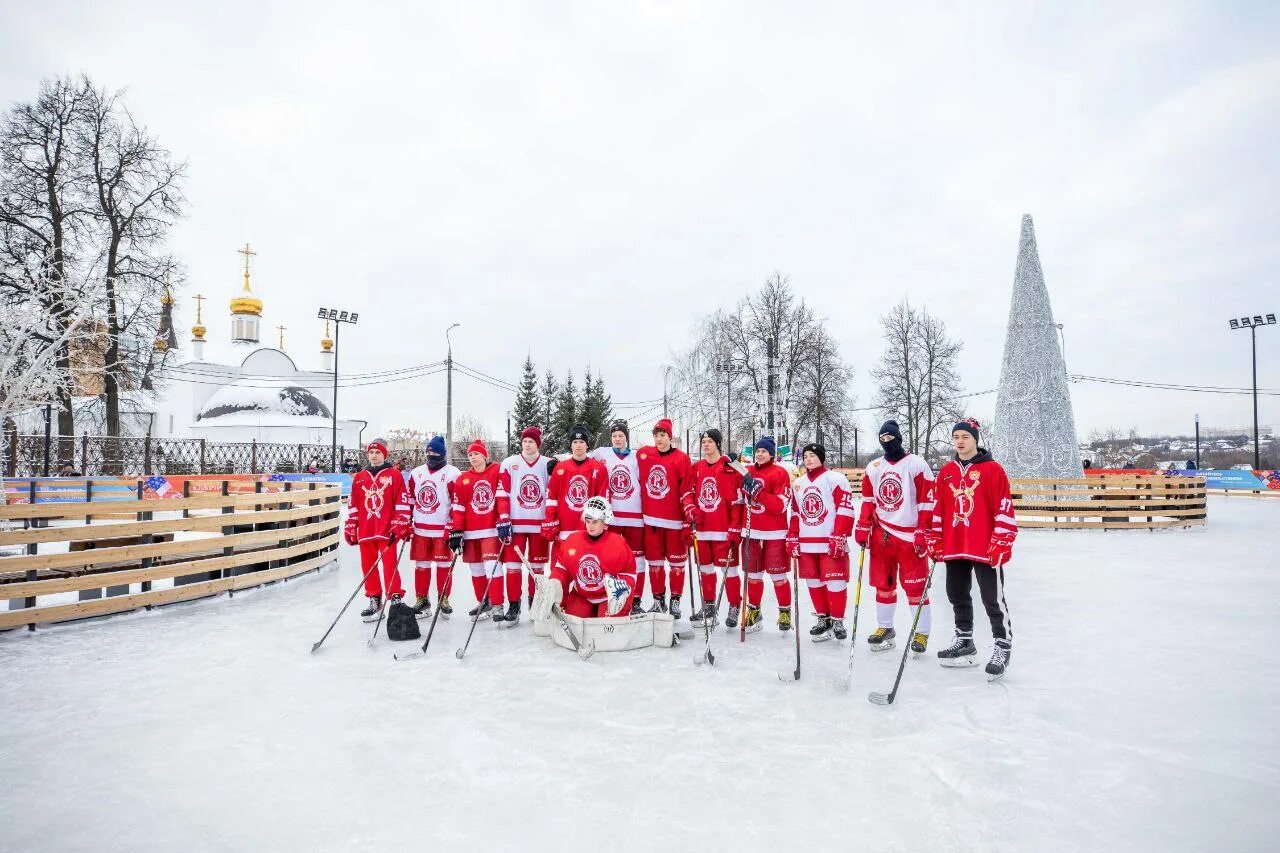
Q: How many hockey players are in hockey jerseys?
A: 13